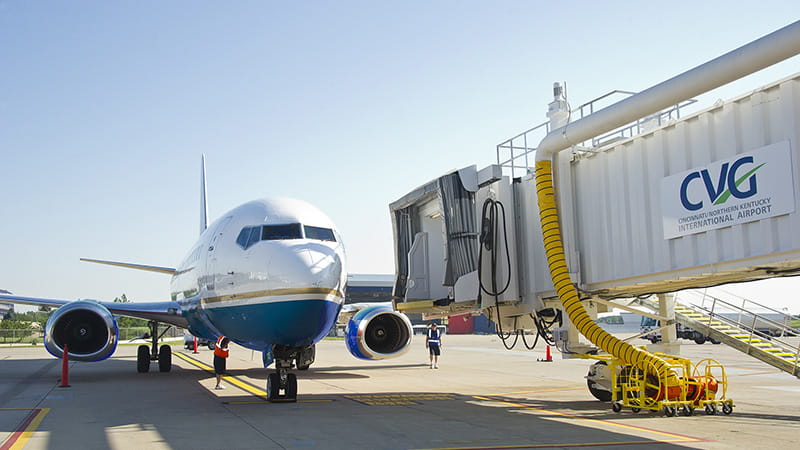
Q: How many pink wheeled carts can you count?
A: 0